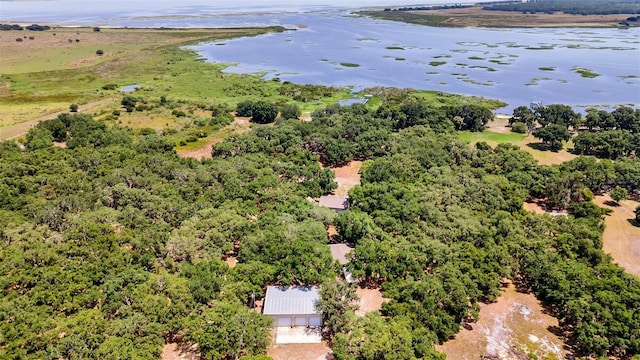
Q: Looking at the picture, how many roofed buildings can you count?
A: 3